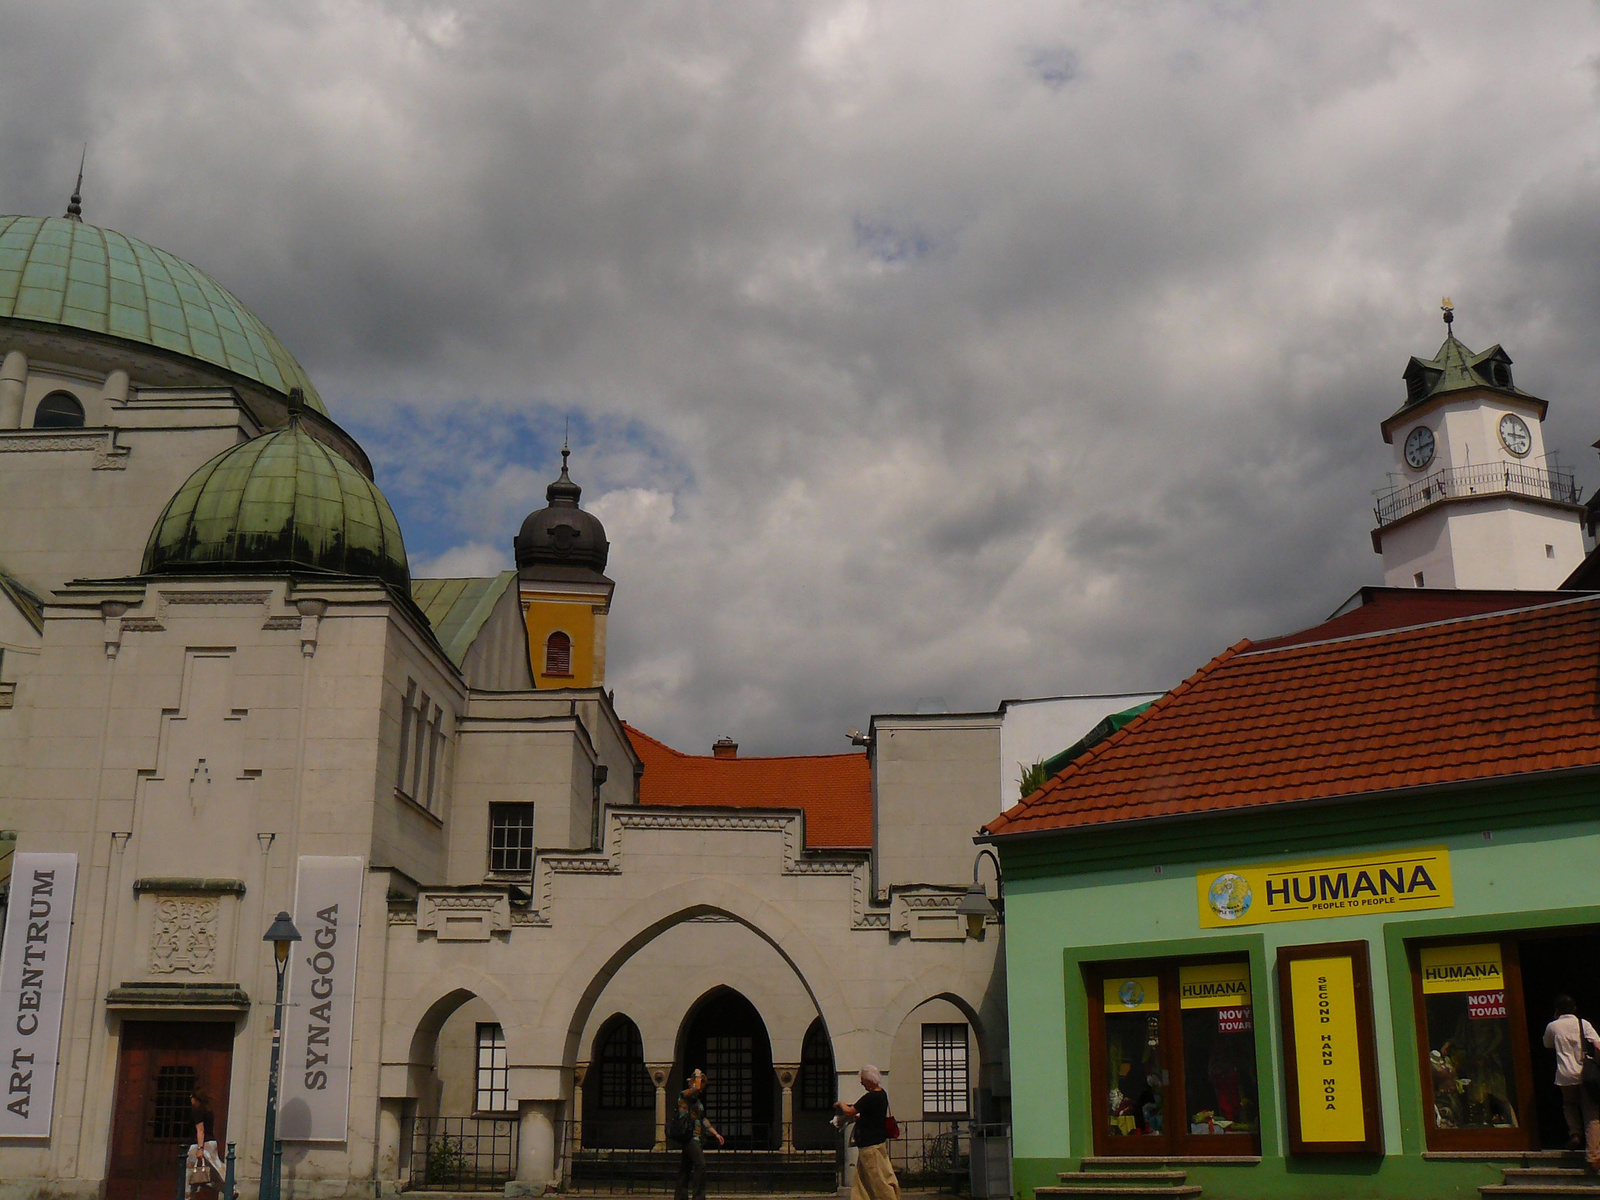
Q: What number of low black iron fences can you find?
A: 3